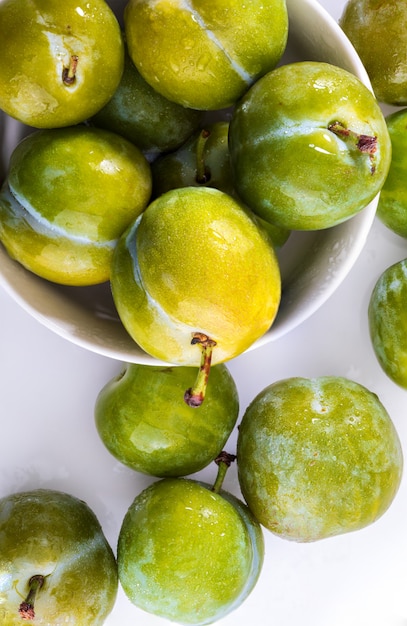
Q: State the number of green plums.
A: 14